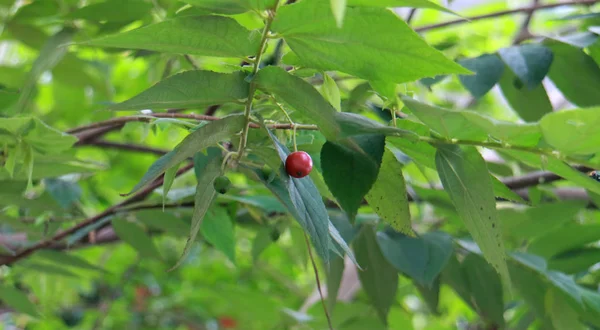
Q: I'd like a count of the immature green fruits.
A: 1